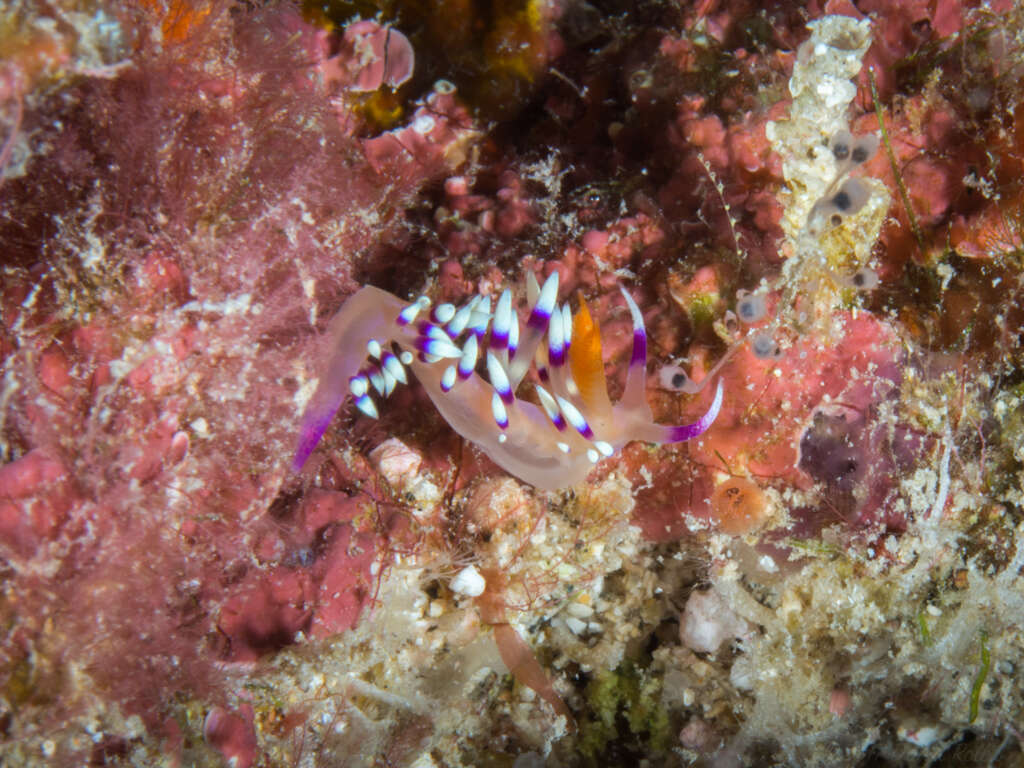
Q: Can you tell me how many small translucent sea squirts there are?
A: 7